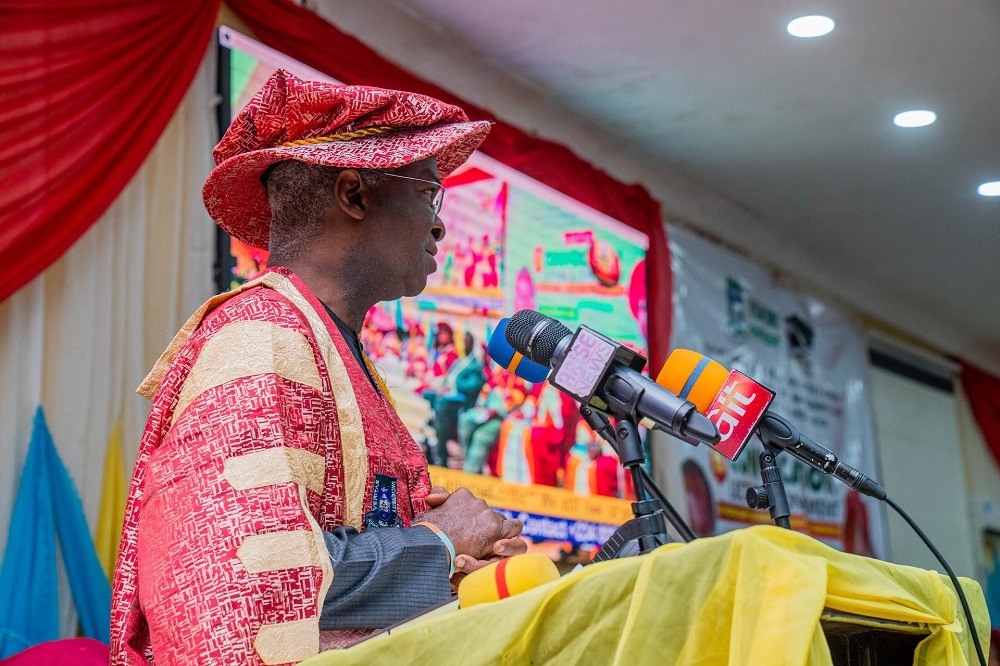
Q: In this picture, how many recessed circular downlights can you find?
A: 3